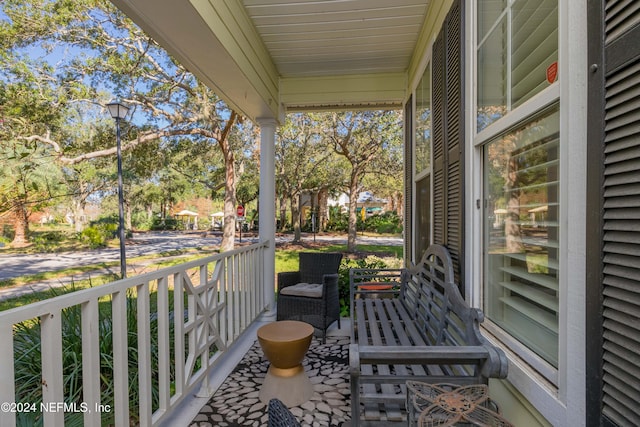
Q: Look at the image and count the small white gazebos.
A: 2